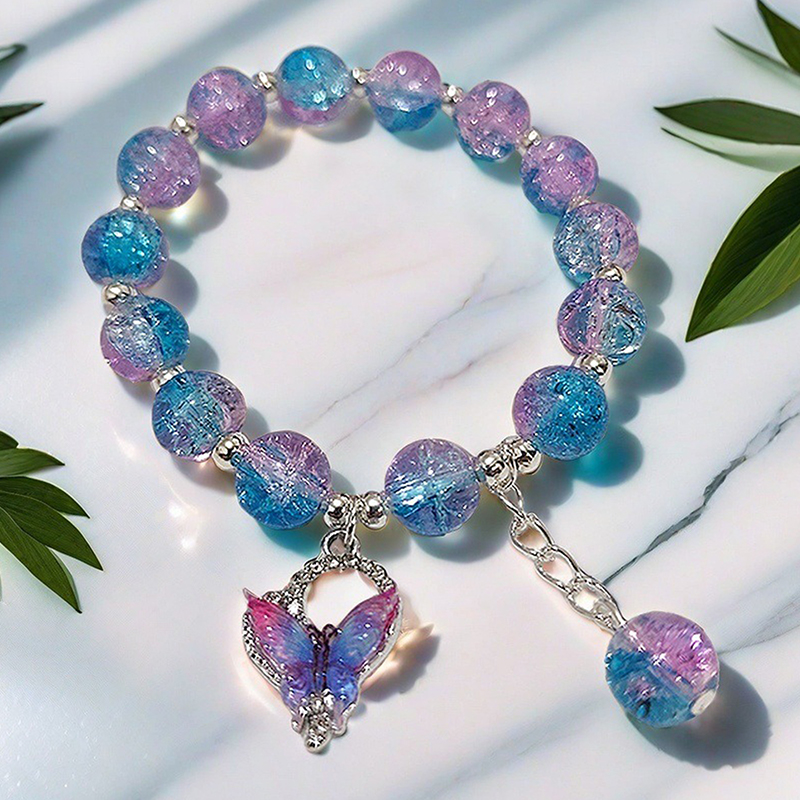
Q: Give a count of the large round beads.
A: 15